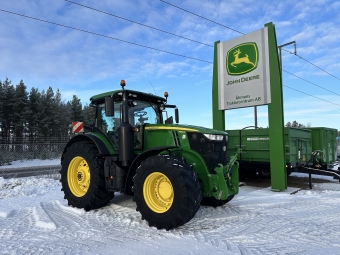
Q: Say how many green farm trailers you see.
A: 2